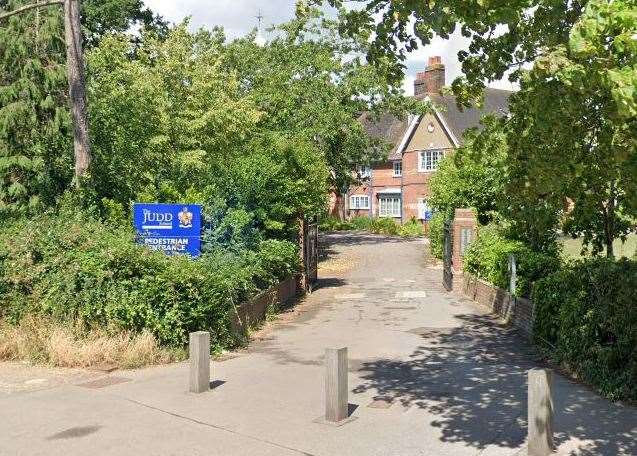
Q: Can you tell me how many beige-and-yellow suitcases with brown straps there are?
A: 0